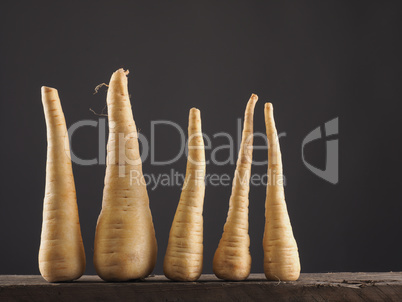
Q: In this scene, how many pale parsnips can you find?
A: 5